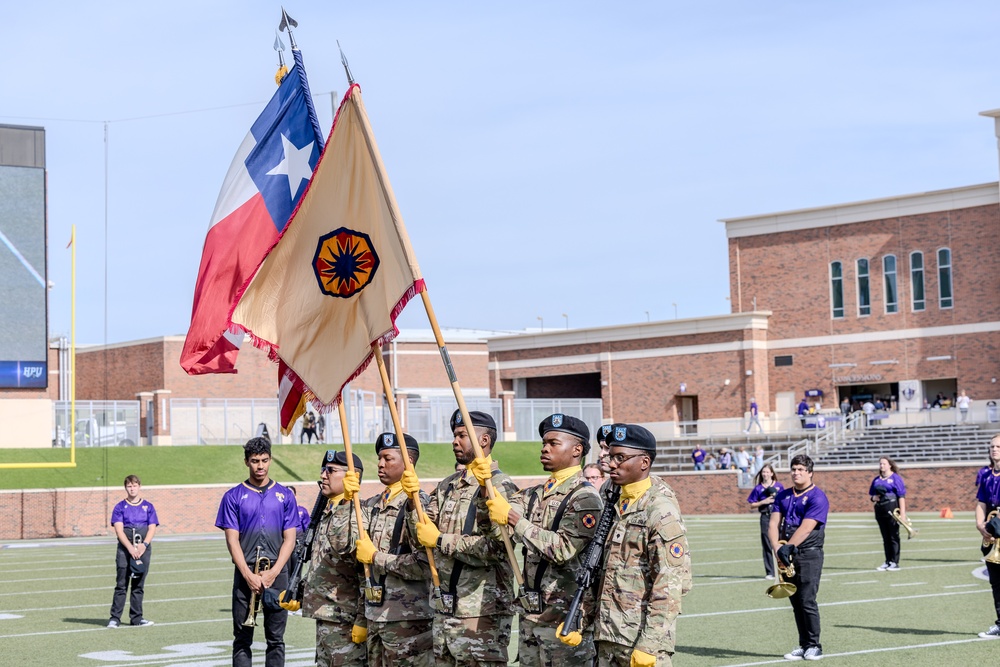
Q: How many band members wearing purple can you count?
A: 8